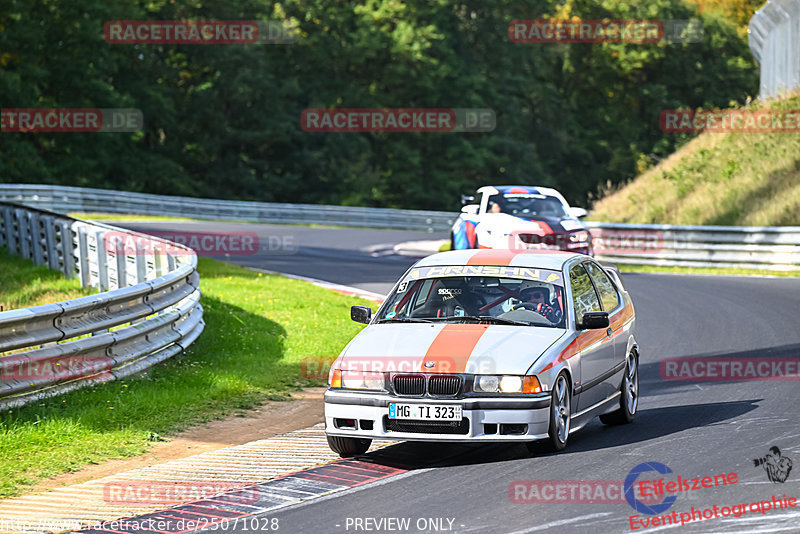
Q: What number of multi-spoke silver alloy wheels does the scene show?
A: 2